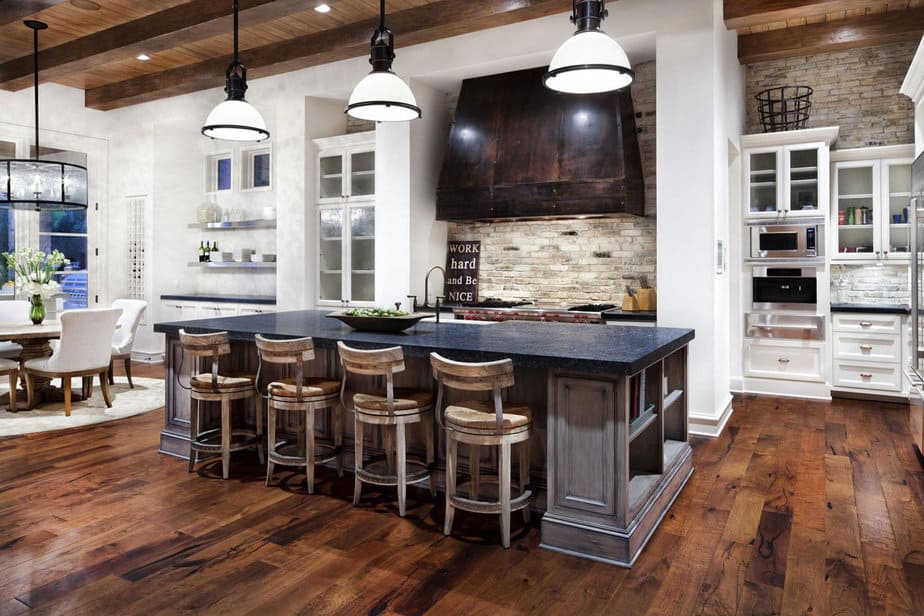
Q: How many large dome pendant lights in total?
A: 3